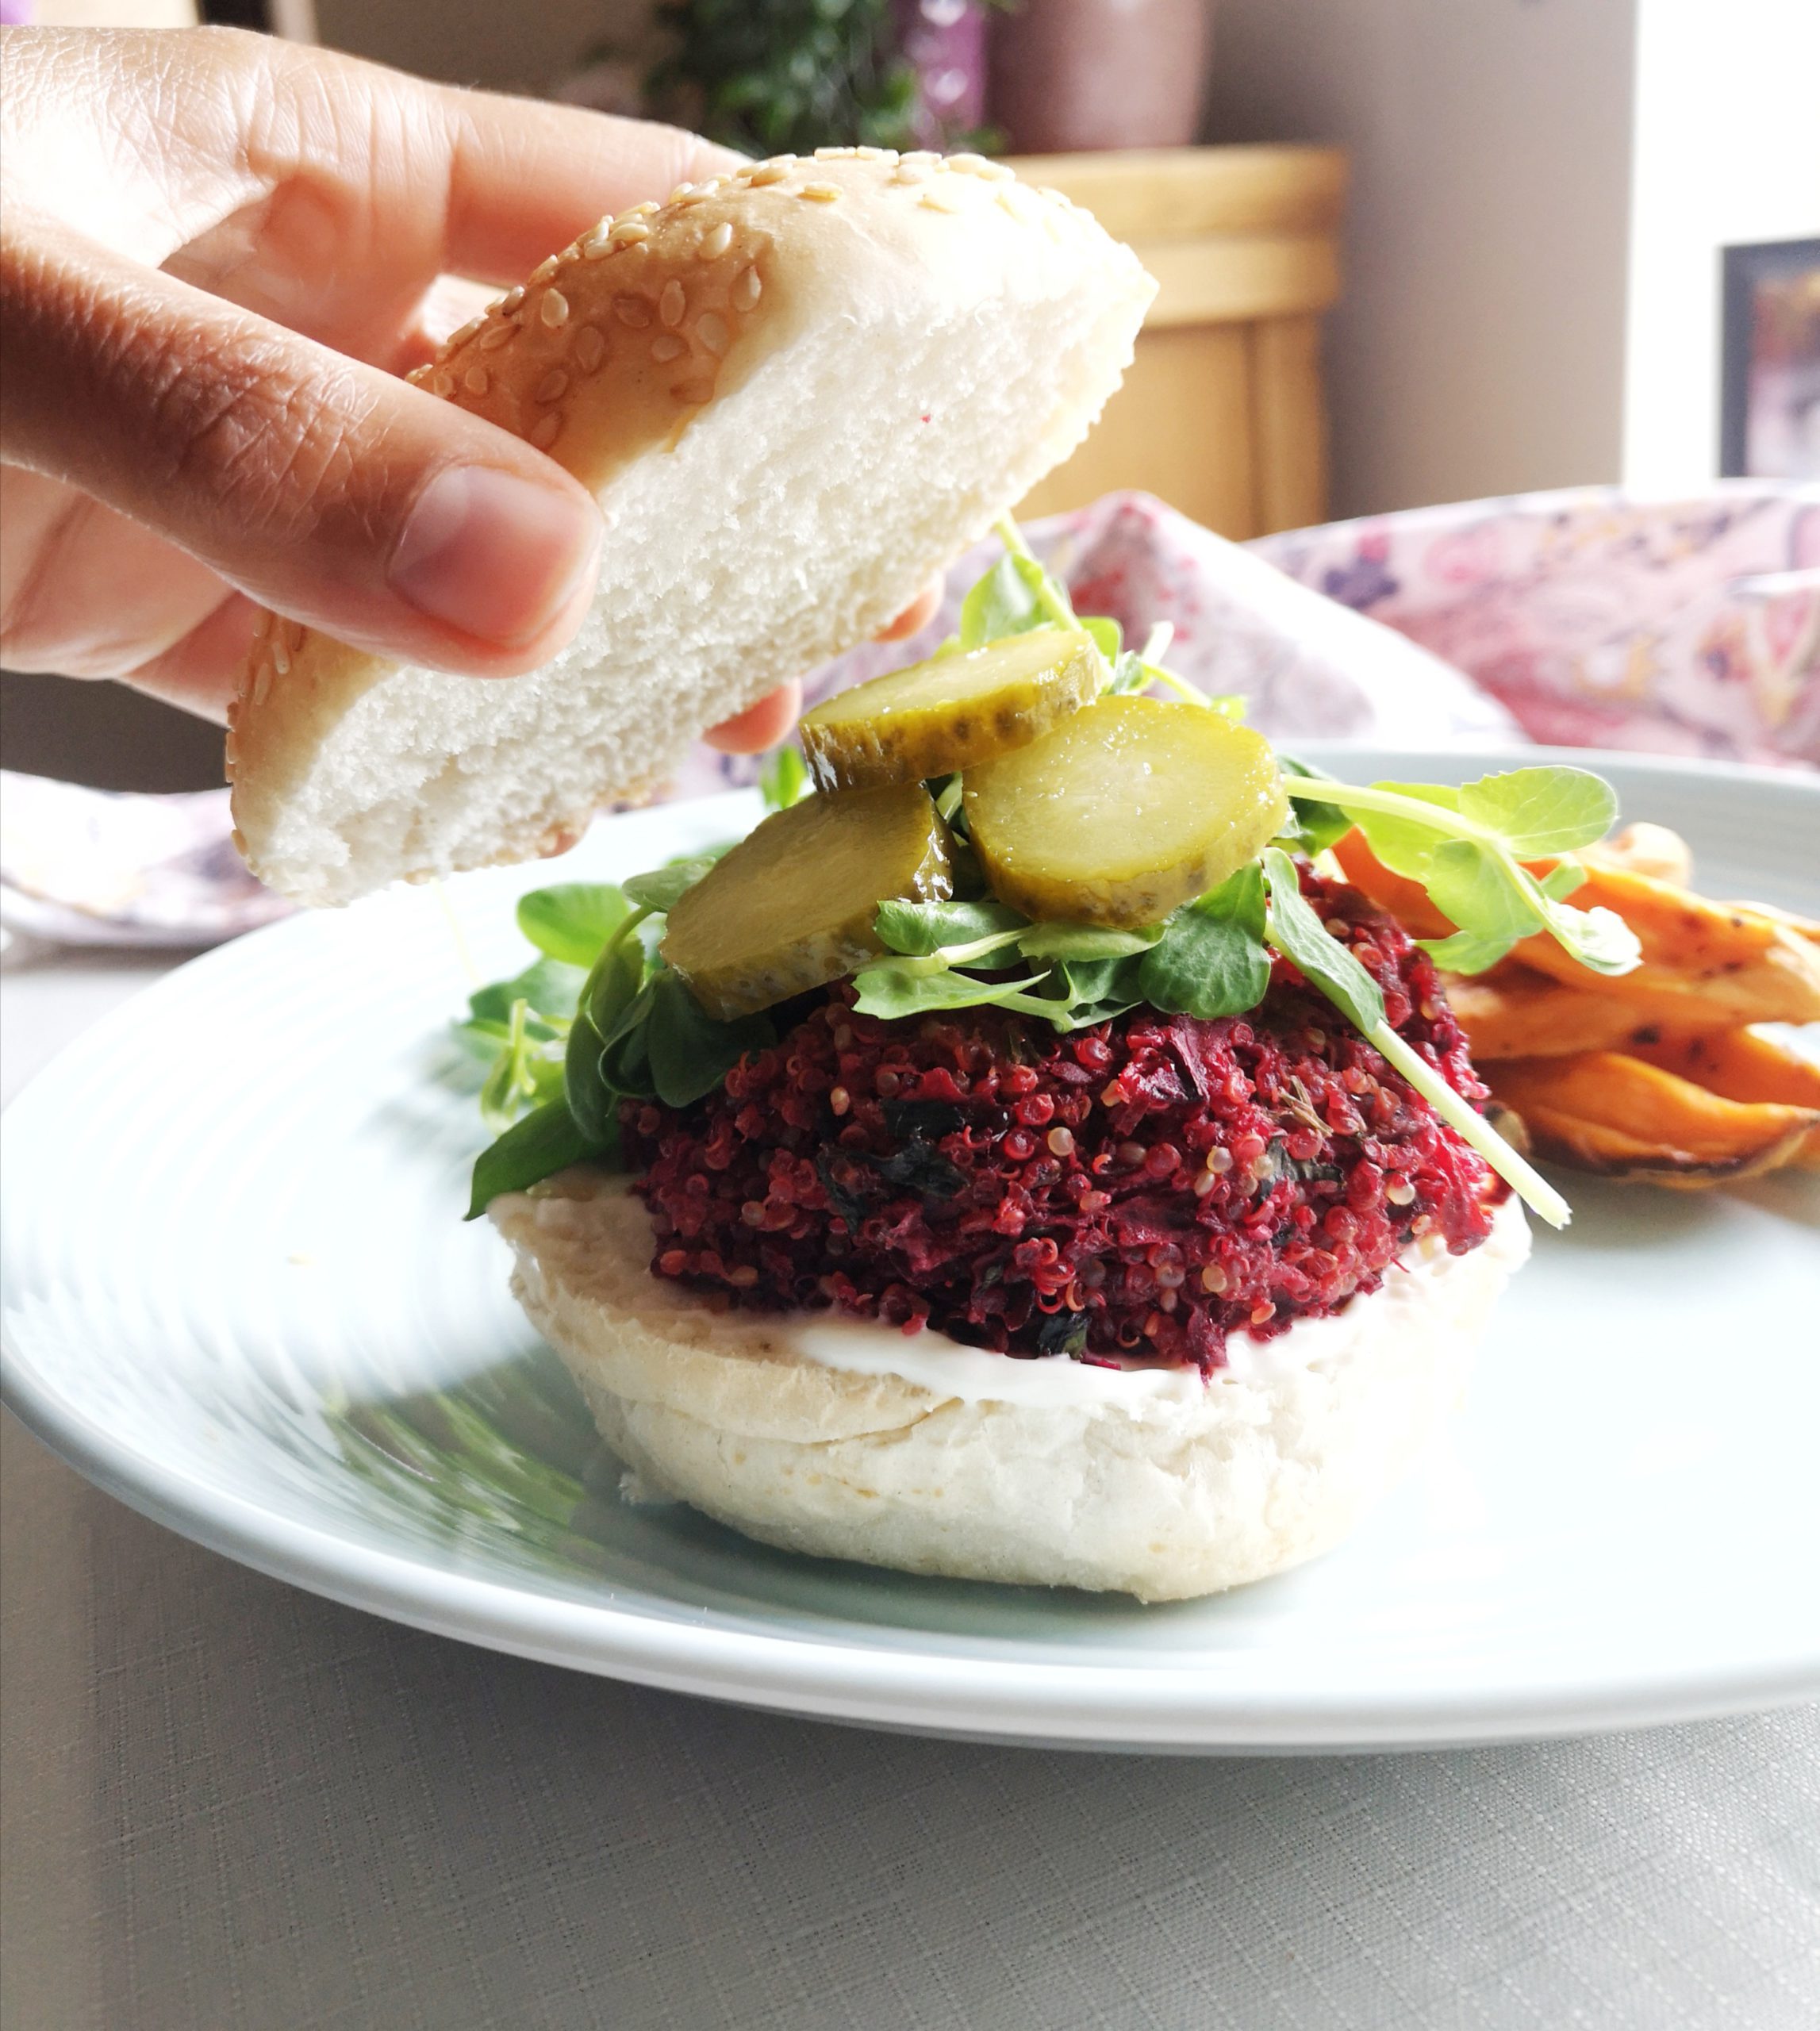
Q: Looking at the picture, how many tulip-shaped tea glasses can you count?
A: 0